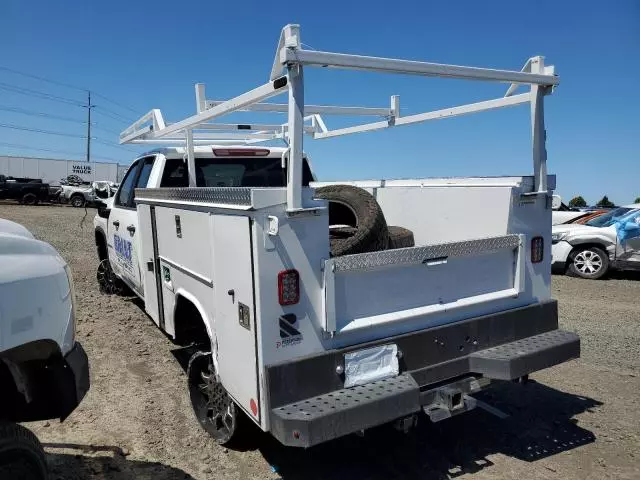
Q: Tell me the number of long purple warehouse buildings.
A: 0